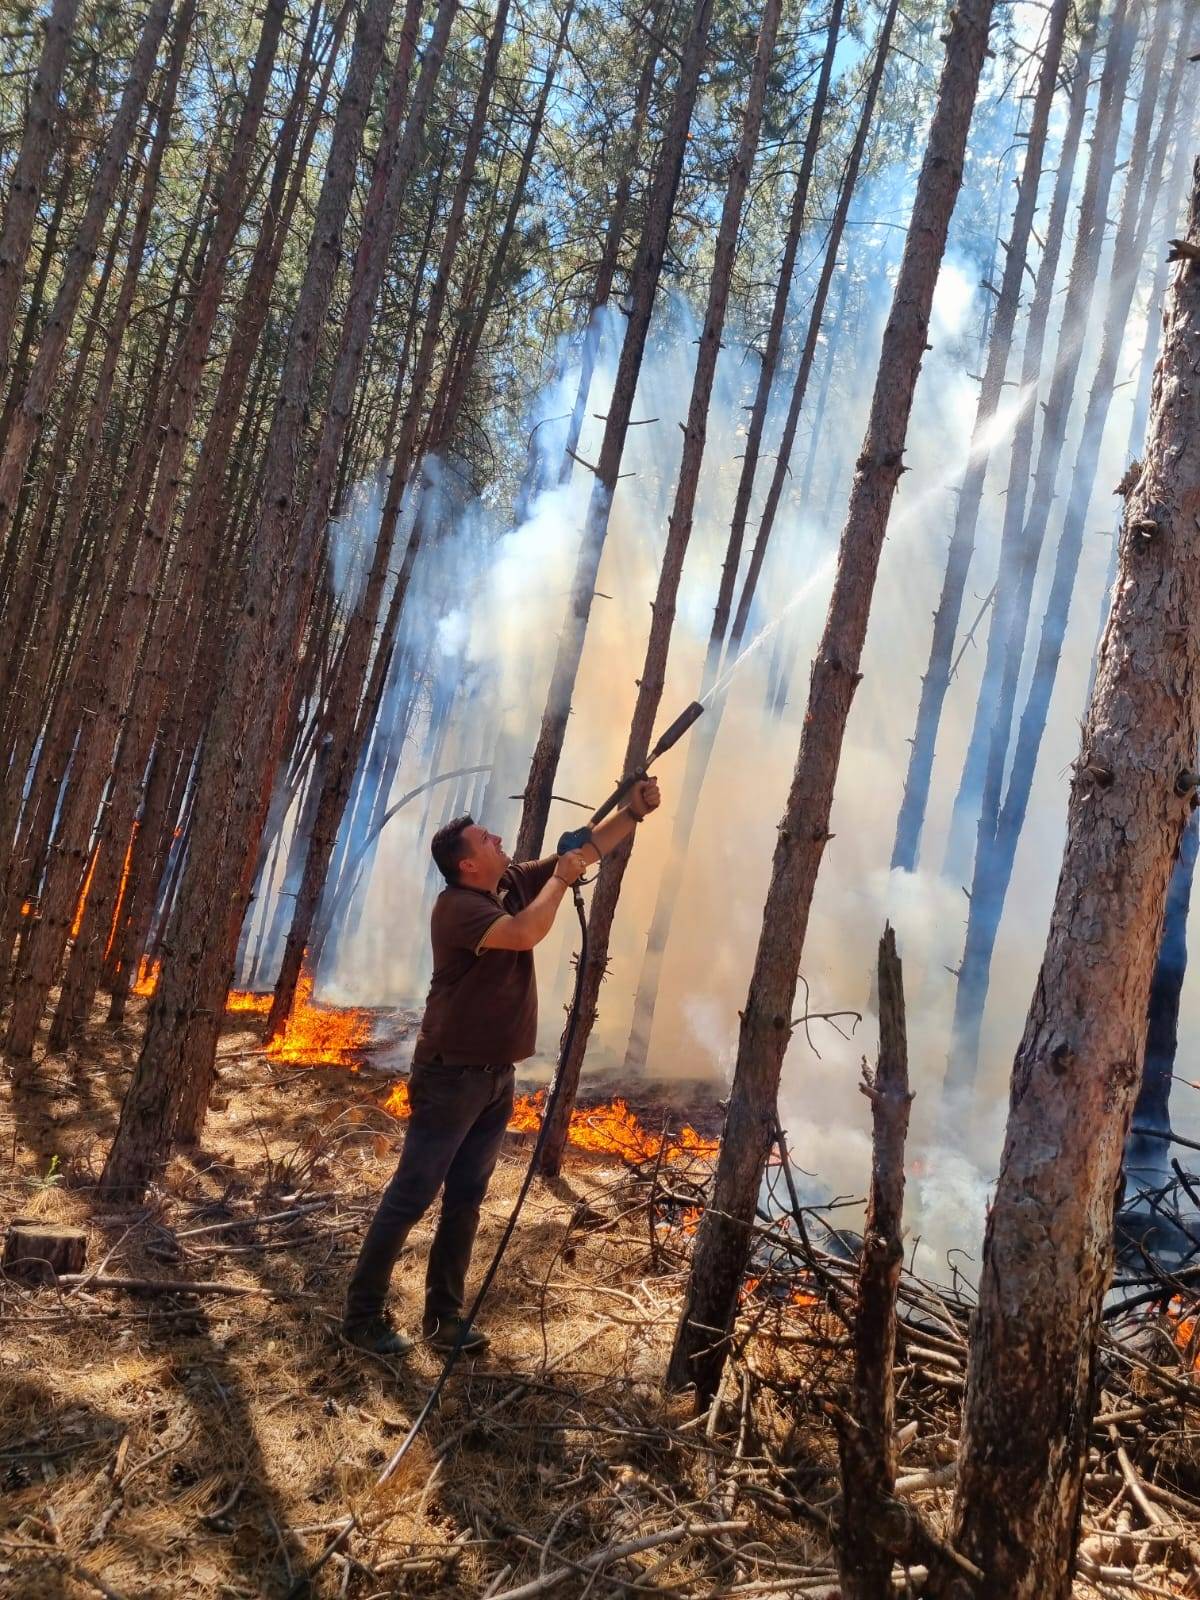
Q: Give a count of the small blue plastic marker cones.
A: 0